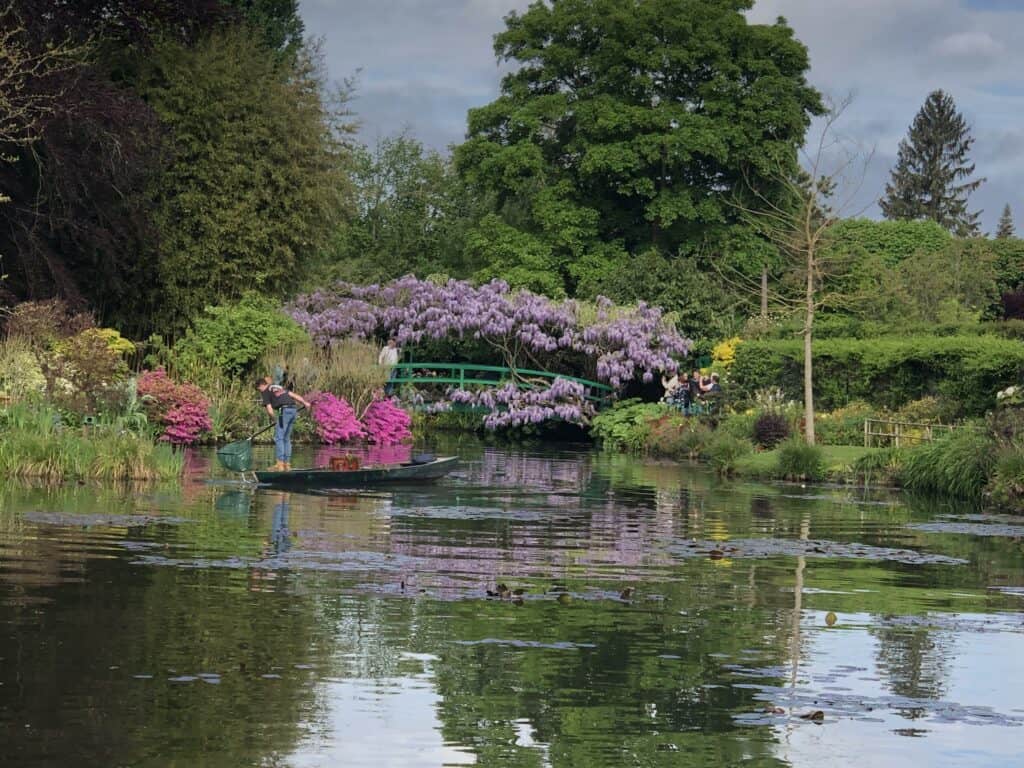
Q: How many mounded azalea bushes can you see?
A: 3